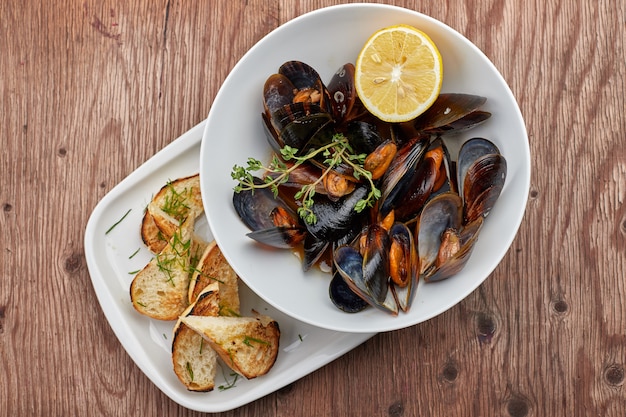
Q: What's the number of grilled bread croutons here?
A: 6